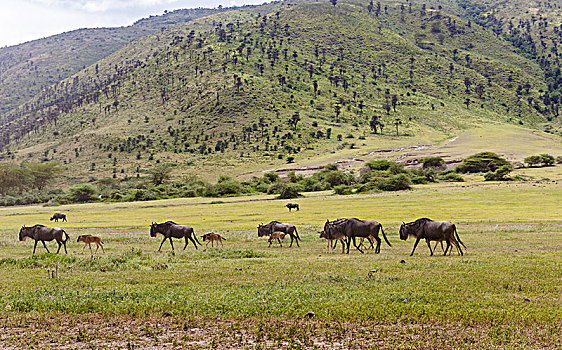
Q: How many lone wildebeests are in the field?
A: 2